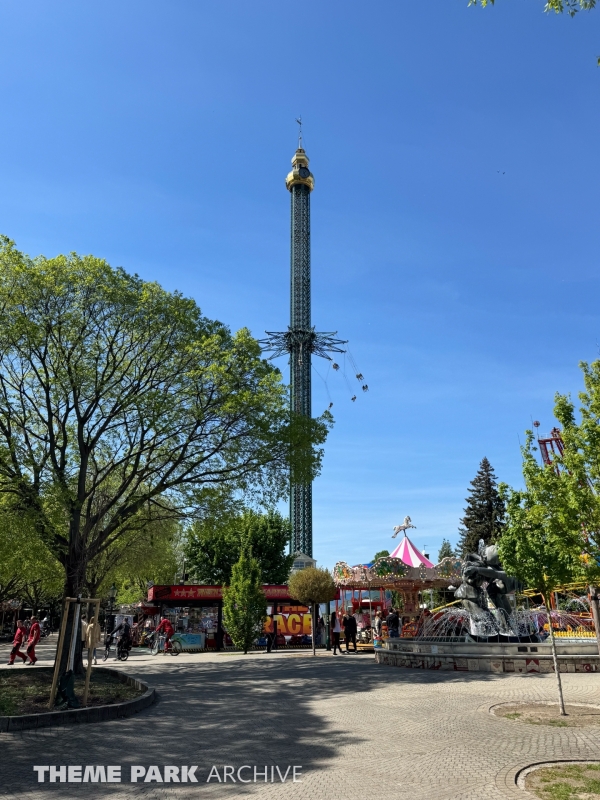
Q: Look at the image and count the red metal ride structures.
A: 1